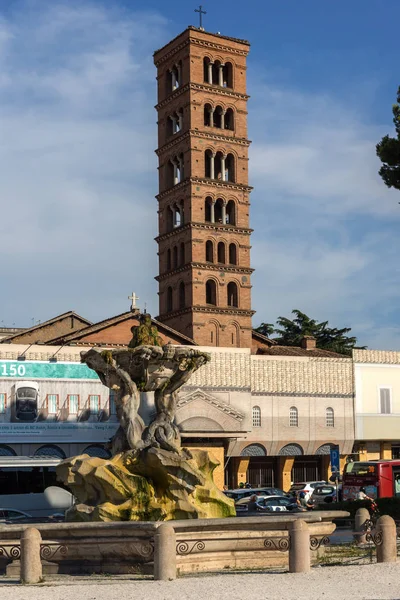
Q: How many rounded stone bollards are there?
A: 5